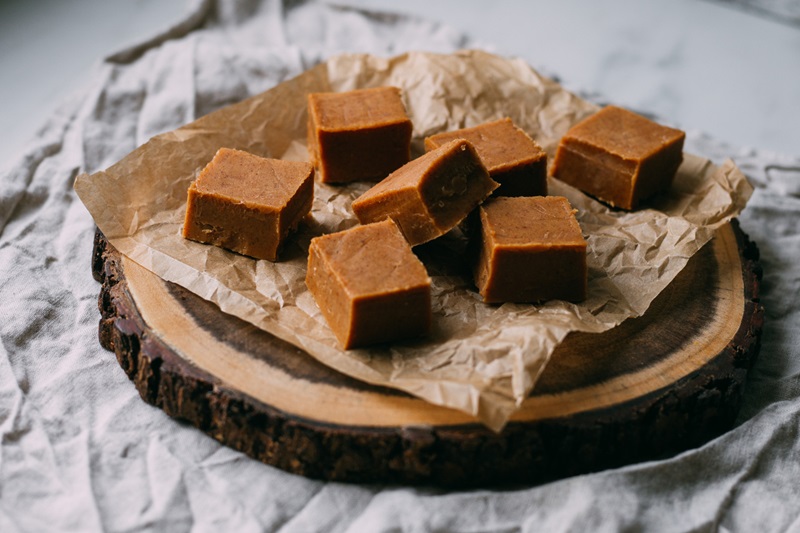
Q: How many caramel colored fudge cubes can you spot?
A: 7